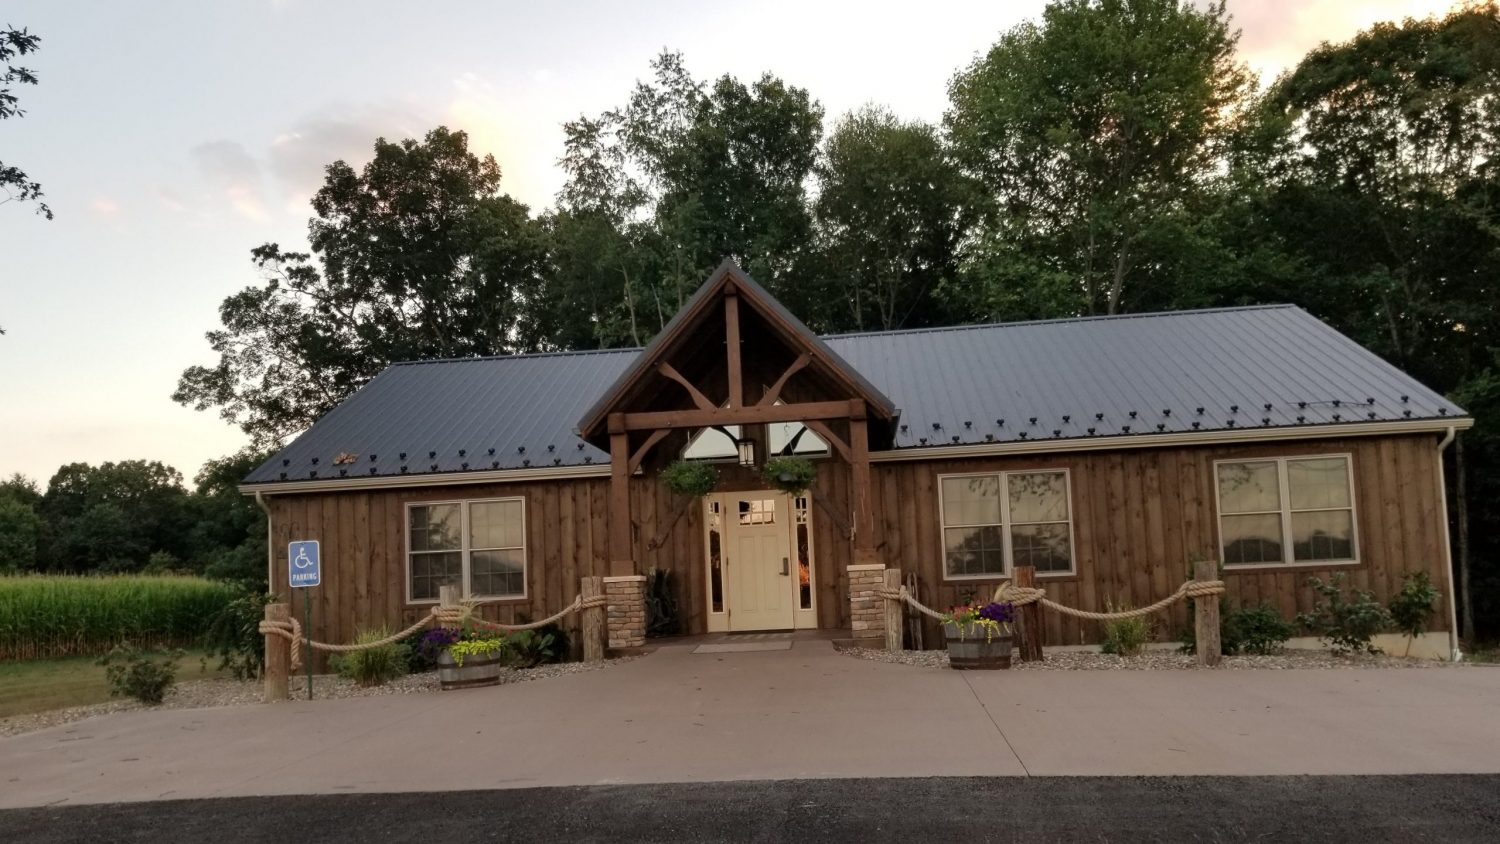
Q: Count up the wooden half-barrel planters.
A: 2